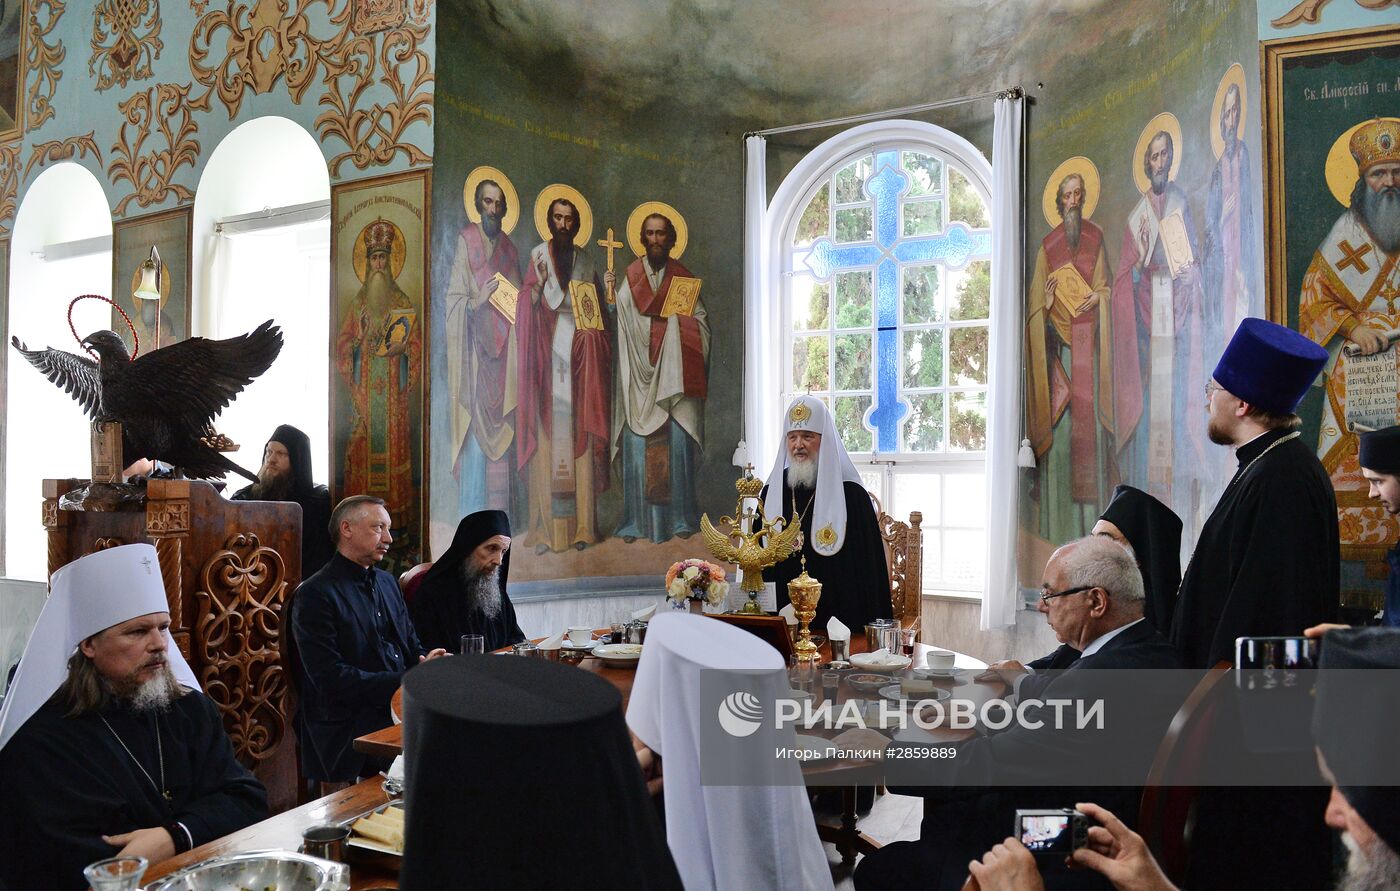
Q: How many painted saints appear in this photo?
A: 9